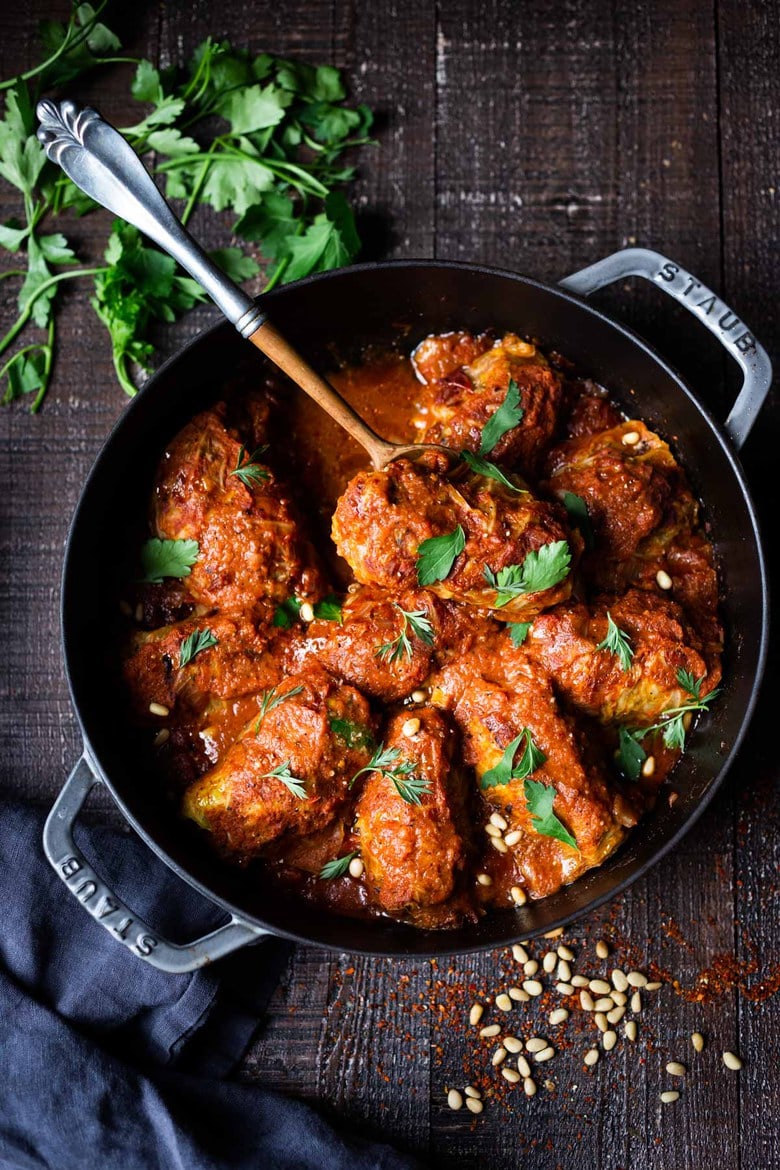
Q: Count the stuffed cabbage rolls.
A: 10